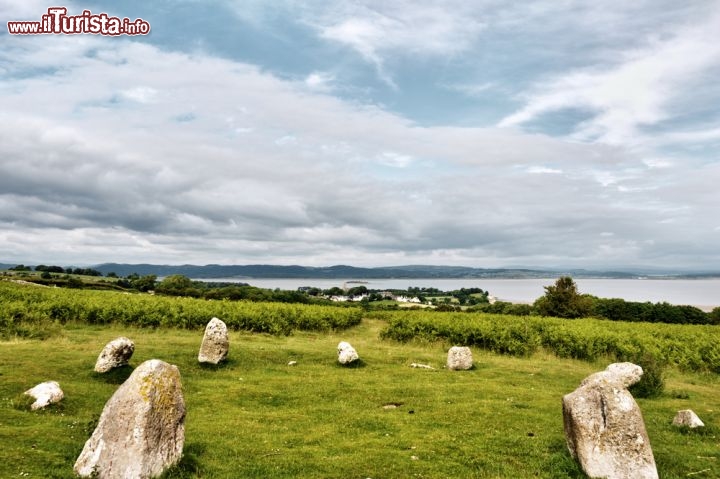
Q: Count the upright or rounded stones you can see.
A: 8